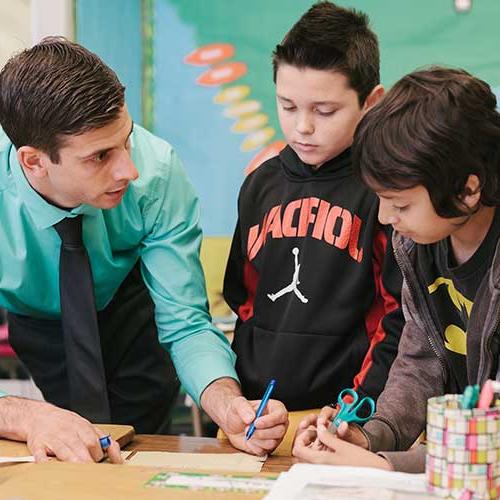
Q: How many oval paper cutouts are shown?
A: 7